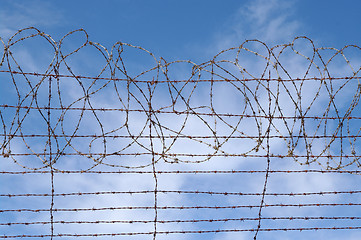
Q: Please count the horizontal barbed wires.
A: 9